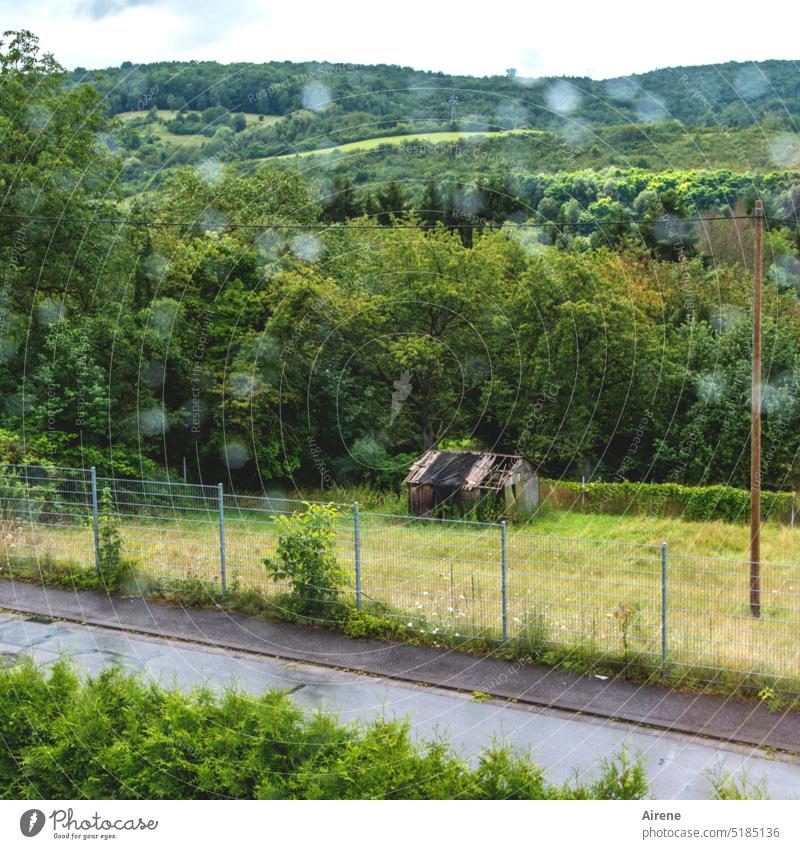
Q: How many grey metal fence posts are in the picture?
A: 5